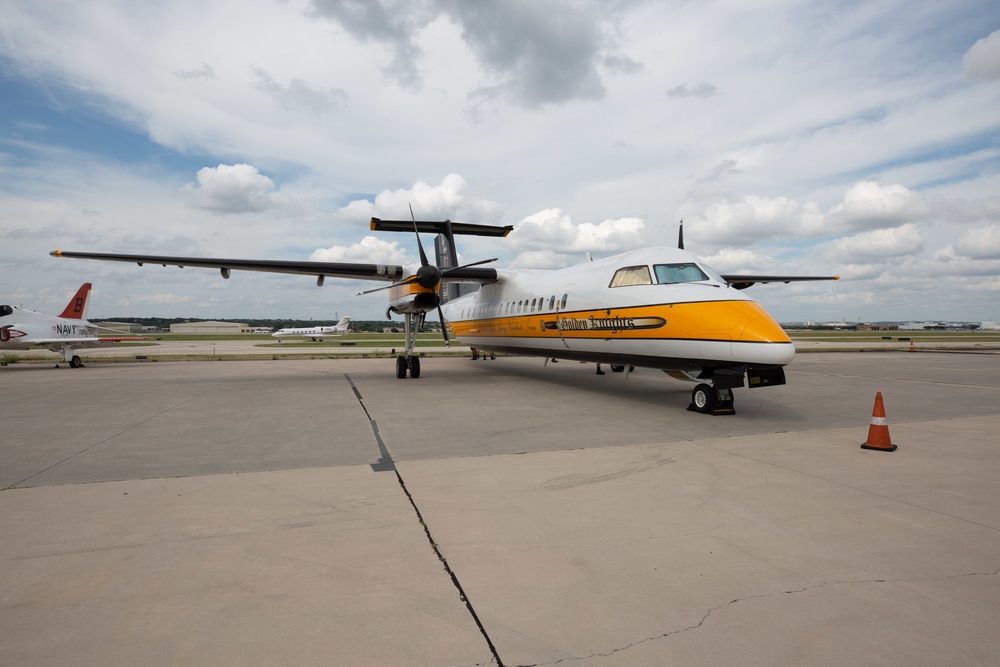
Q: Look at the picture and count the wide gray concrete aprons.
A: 1